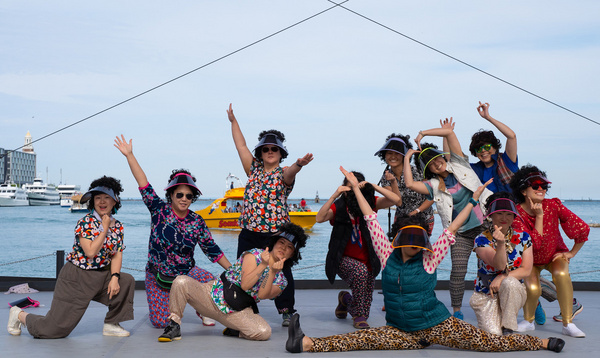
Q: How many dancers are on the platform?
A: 11